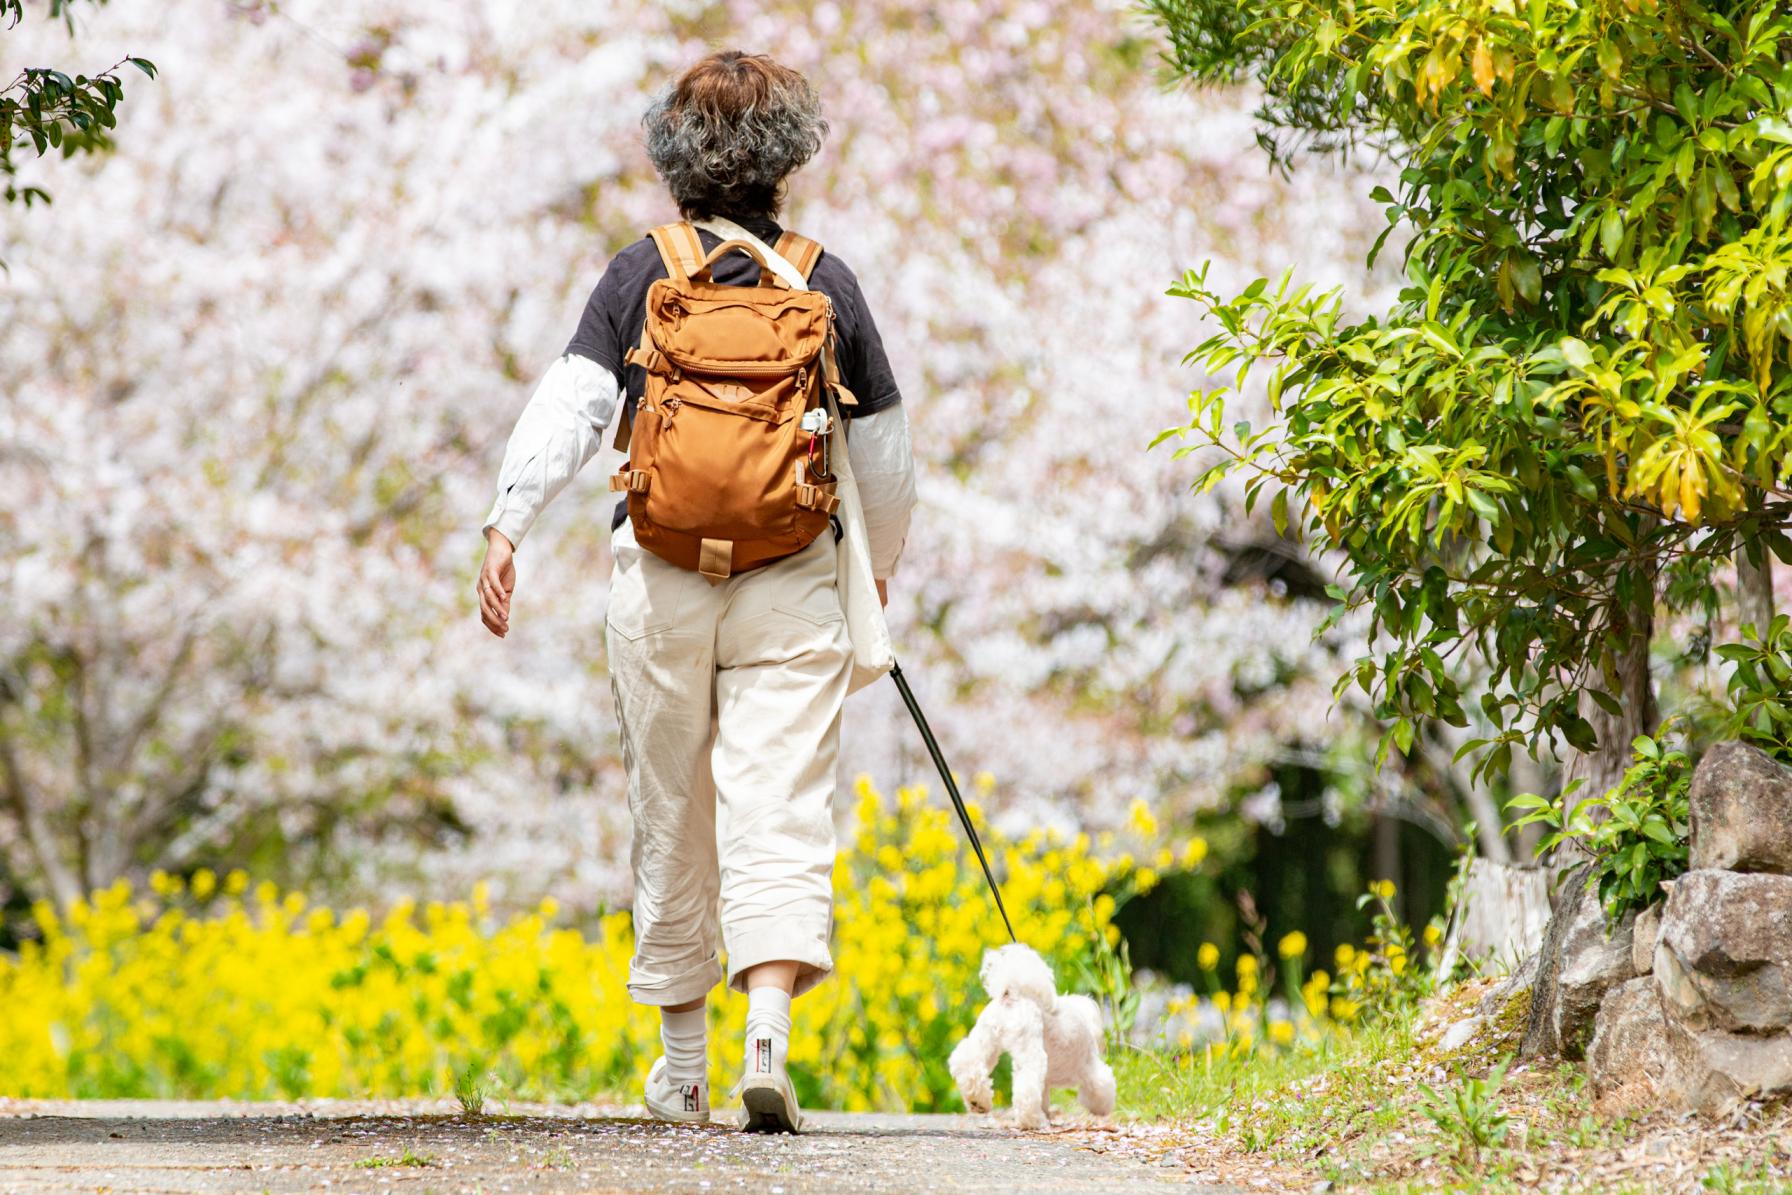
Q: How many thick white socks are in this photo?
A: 2